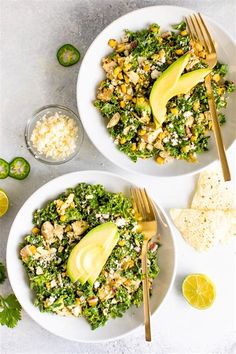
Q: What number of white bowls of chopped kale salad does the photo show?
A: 2